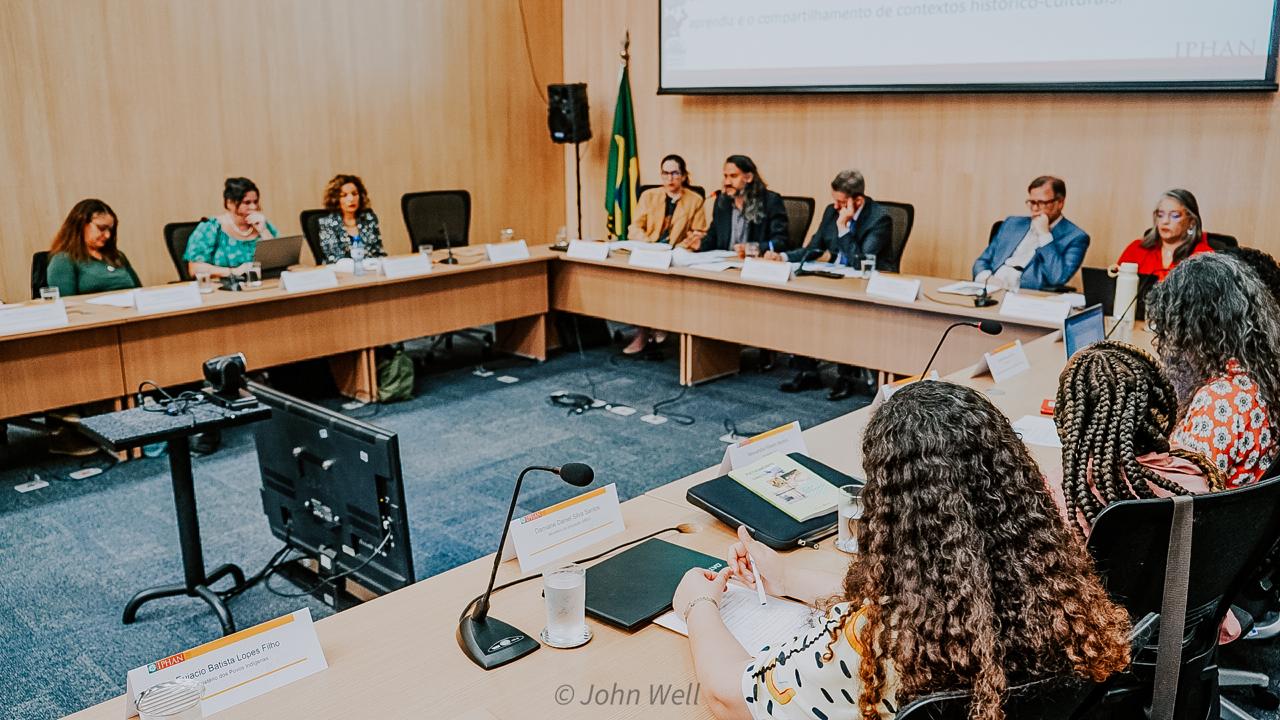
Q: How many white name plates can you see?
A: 15